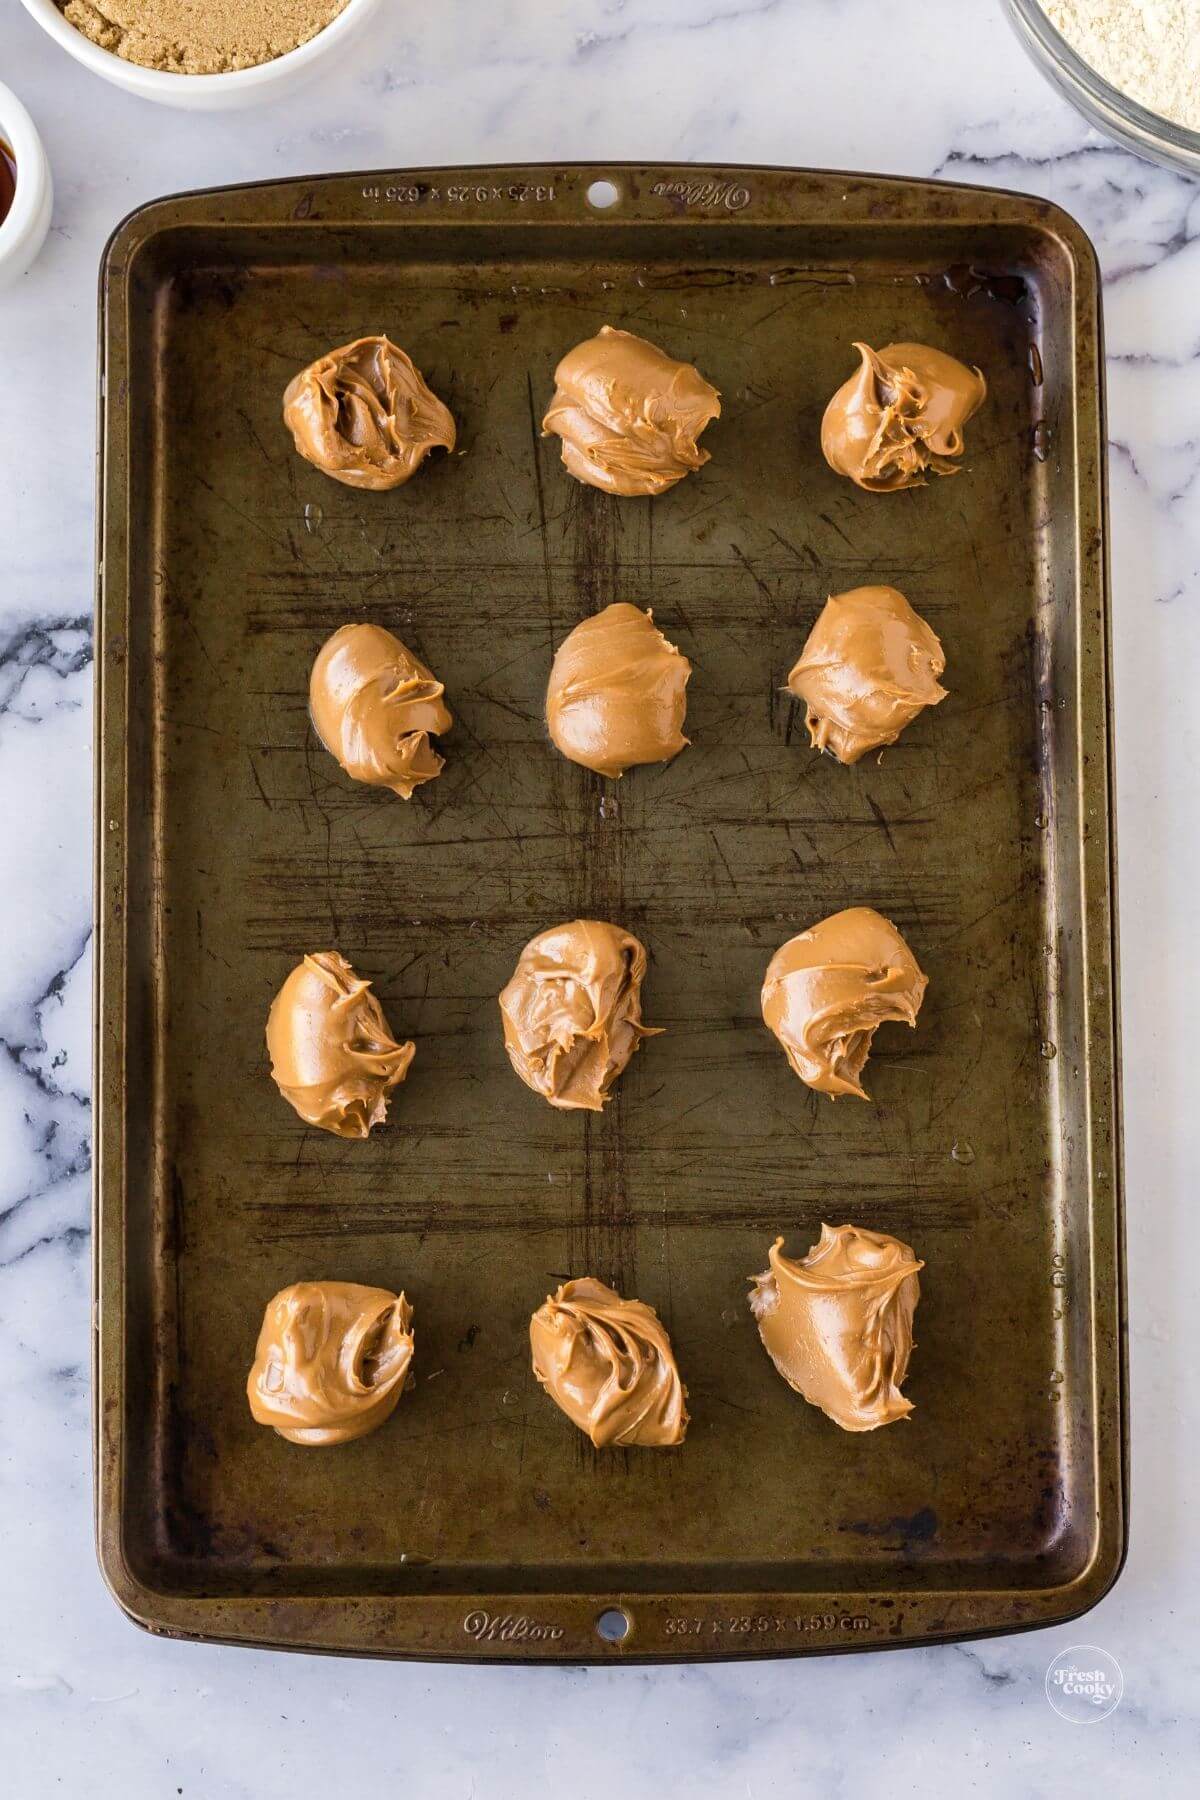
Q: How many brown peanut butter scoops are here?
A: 12